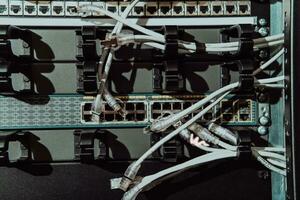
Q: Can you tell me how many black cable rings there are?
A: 12